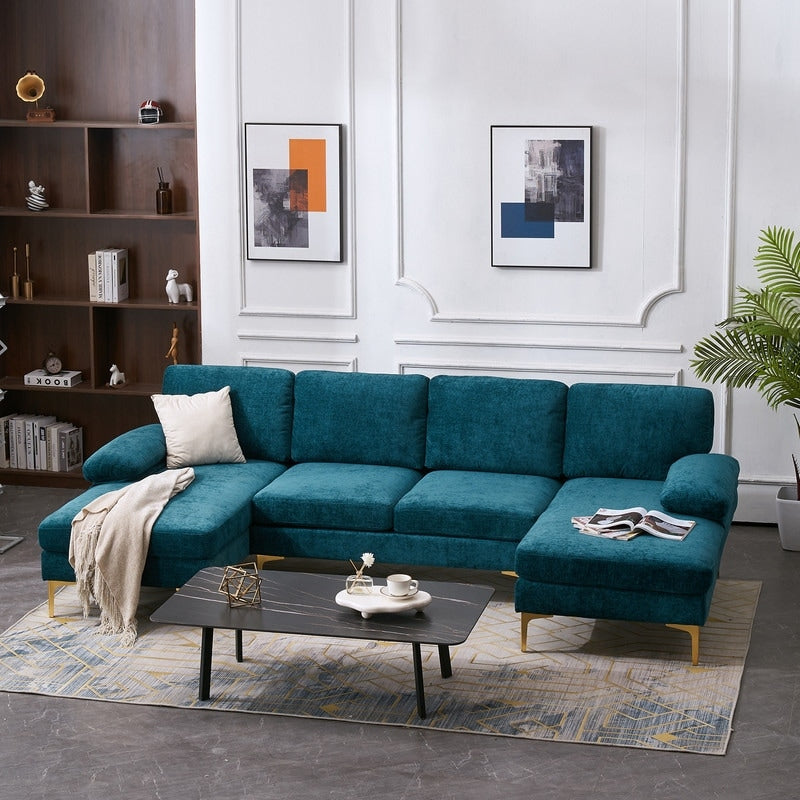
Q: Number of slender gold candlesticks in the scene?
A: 2